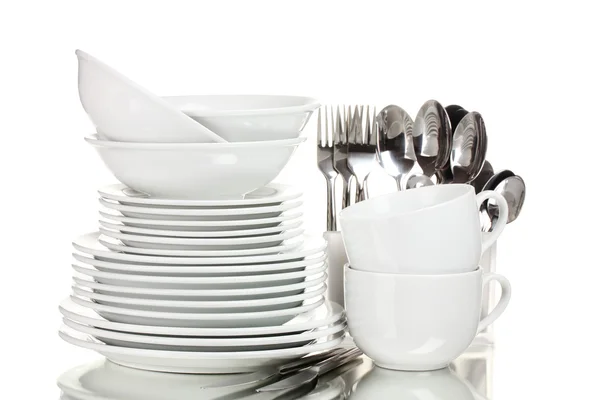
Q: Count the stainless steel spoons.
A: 8